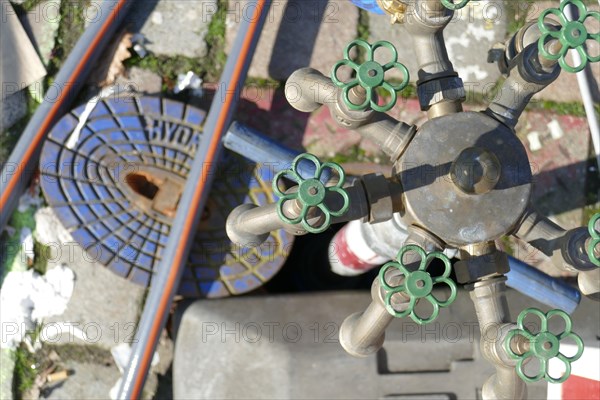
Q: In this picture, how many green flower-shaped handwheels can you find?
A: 7